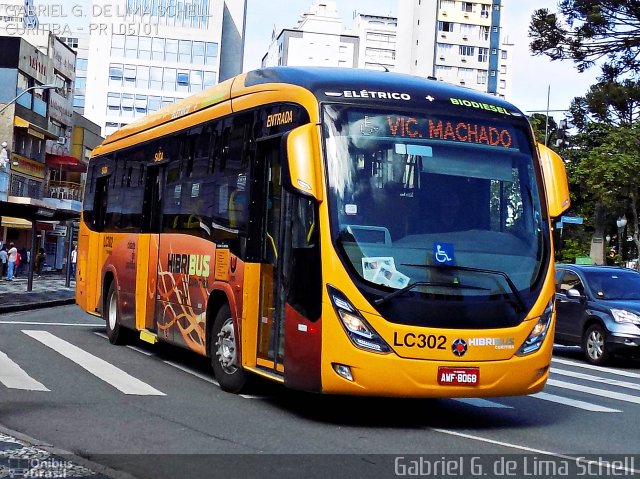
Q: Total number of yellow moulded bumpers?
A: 1